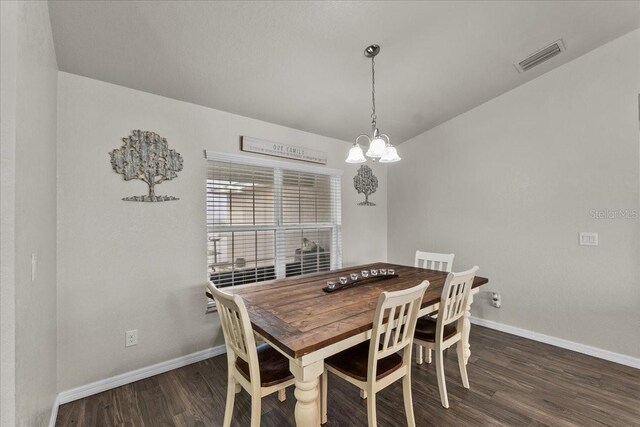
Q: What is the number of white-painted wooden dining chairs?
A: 4